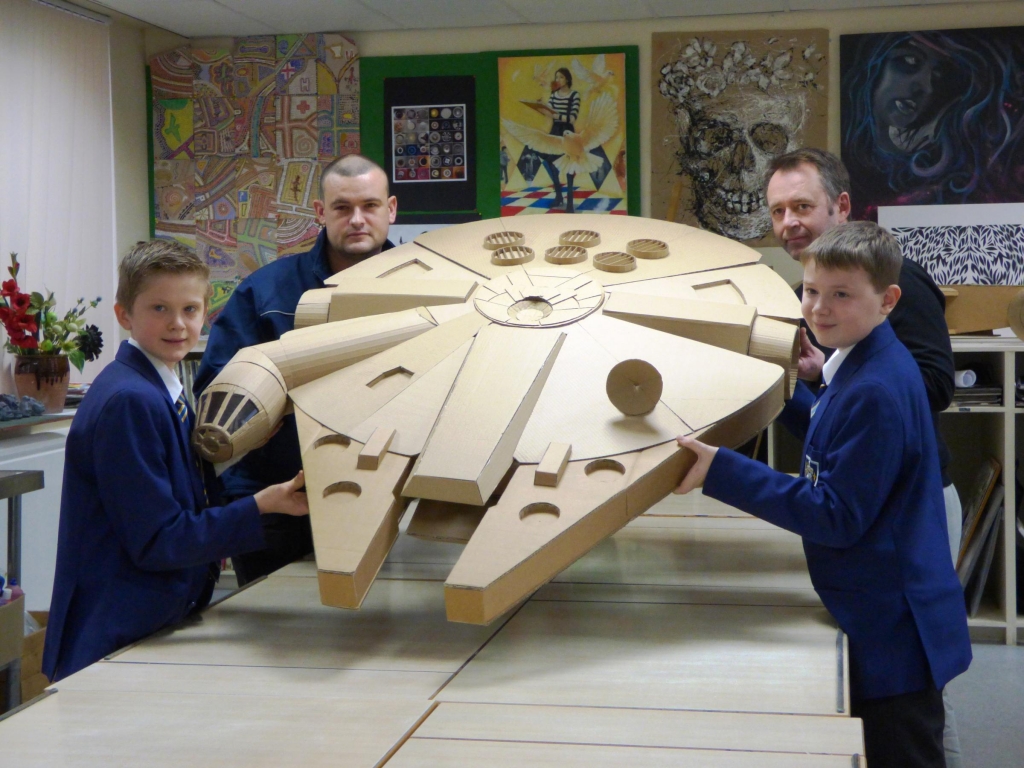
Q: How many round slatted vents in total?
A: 6